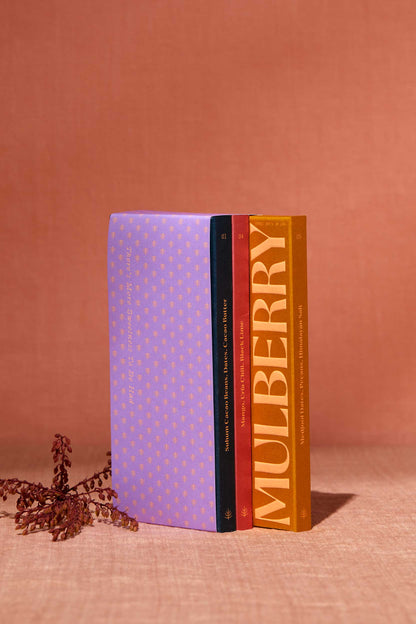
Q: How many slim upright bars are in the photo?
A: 3